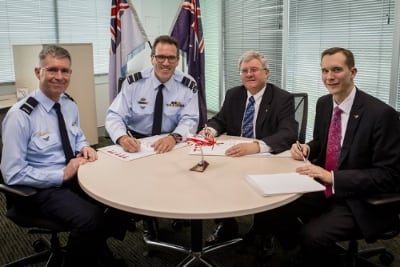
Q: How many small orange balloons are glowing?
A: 0